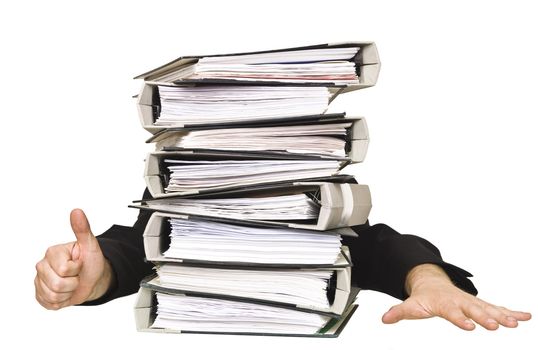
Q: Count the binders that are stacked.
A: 8